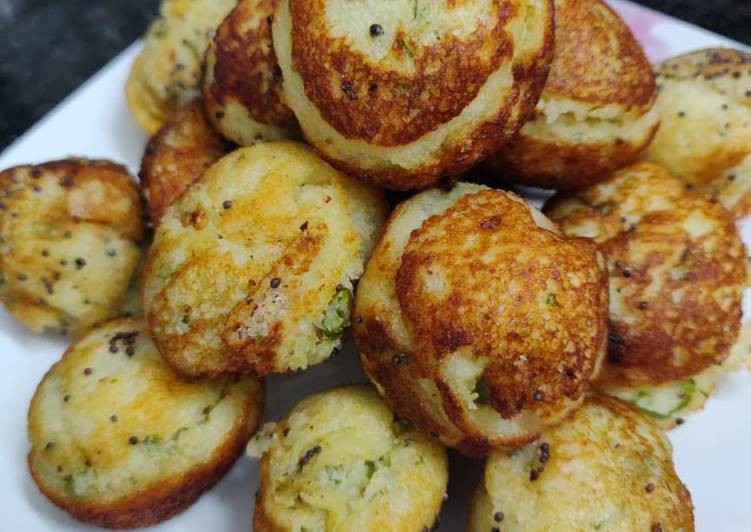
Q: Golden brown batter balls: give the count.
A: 13